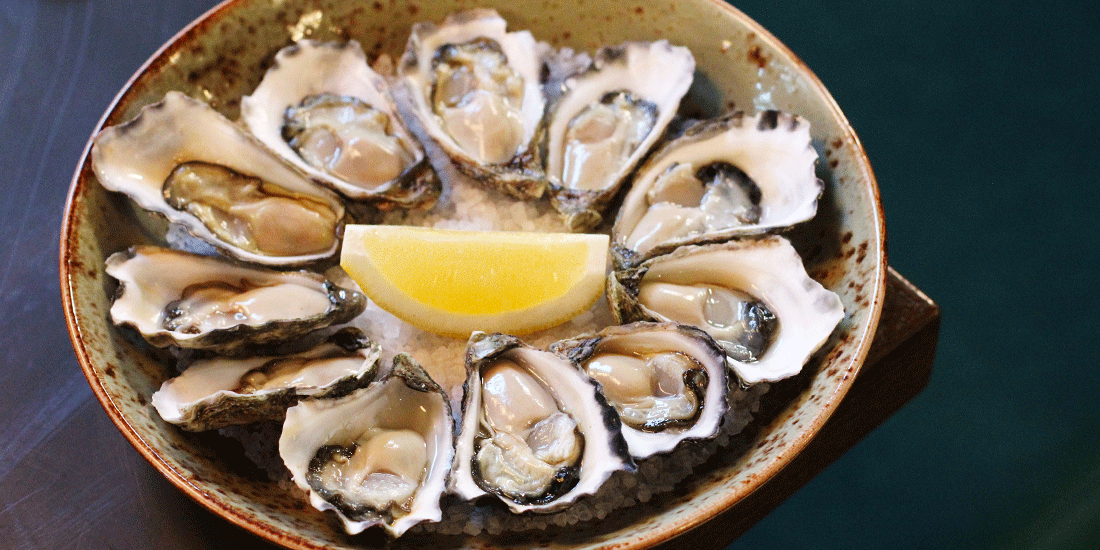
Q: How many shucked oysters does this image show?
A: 11